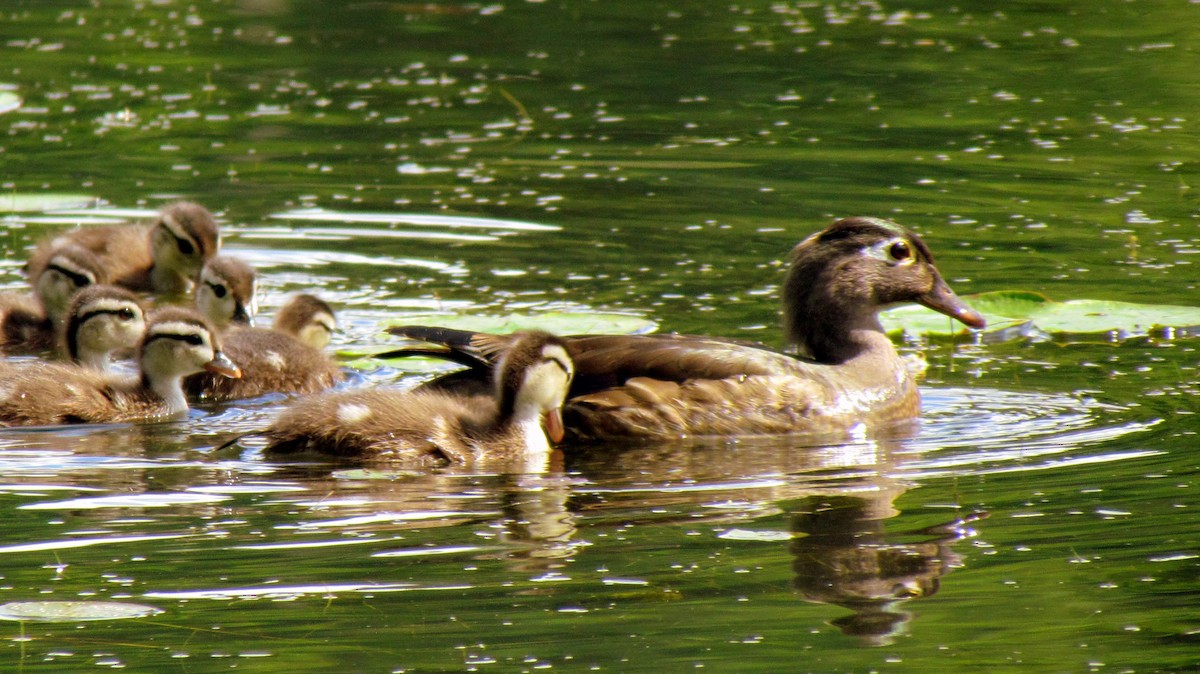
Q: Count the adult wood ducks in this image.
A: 1